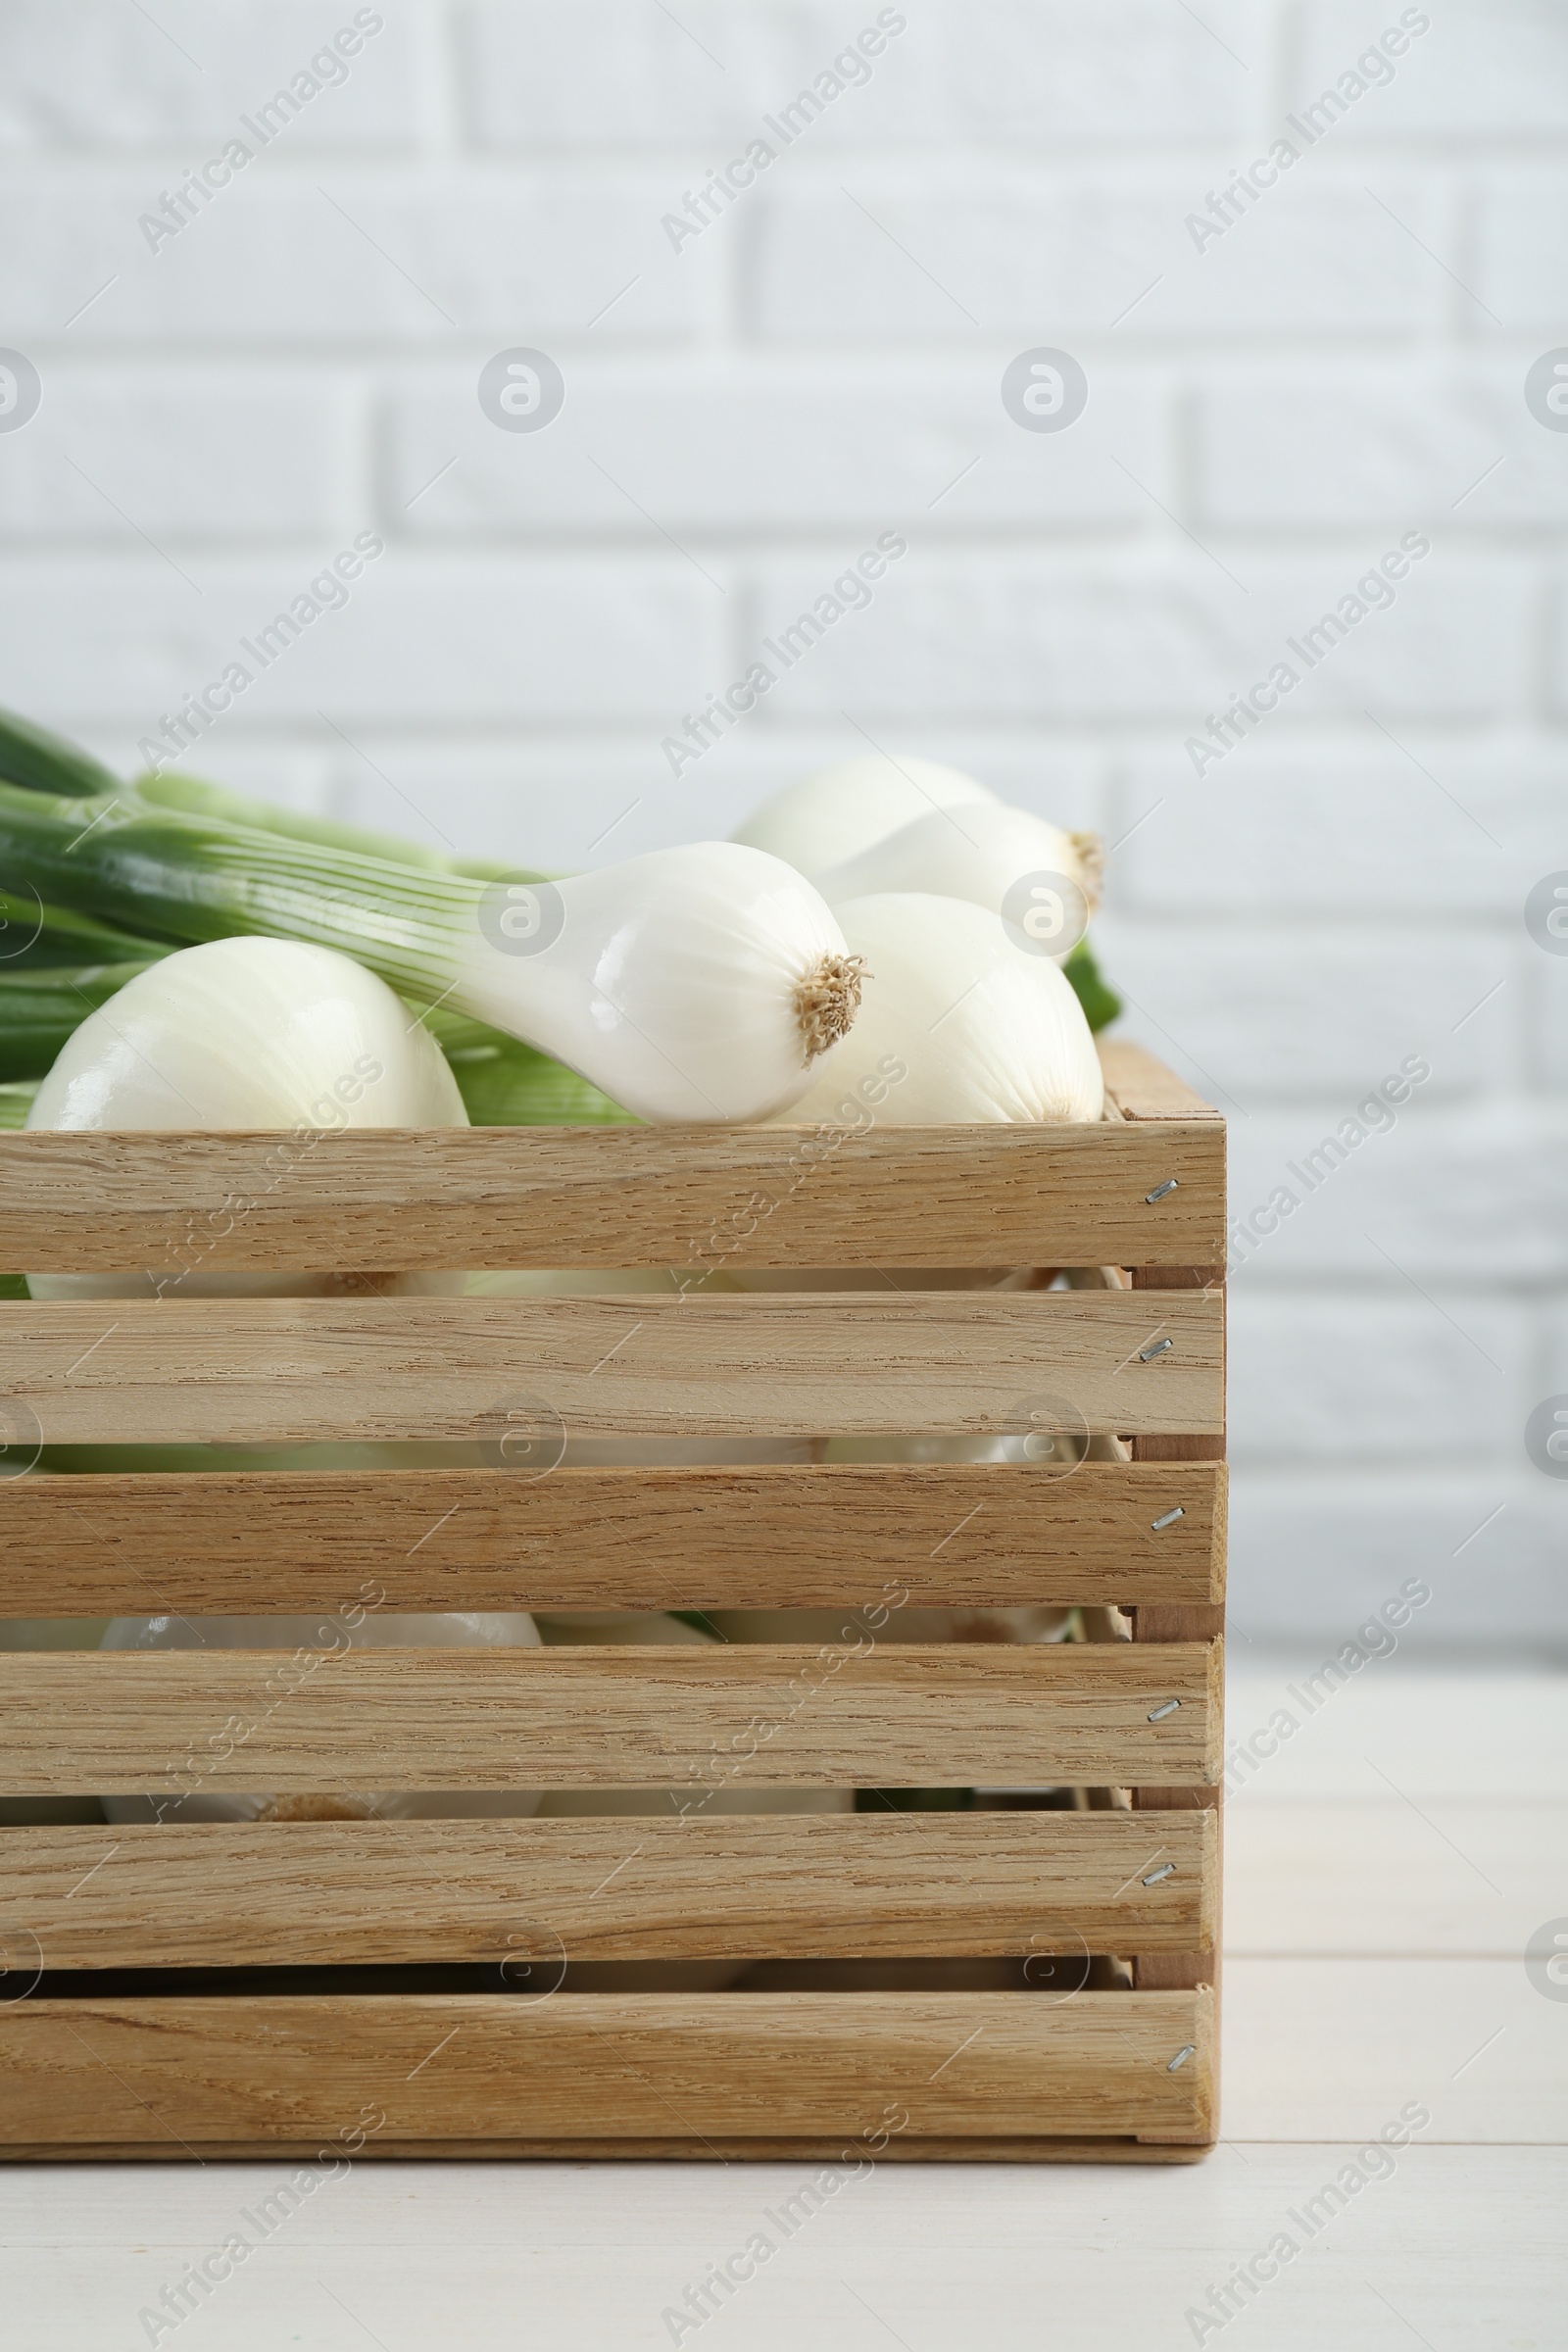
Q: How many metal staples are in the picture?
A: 6